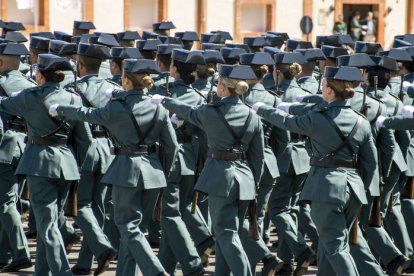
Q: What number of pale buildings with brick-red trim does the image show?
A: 1